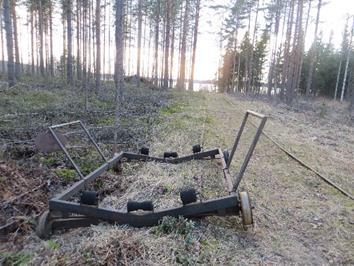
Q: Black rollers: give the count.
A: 6